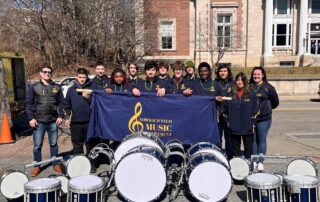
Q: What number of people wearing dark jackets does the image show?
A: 13